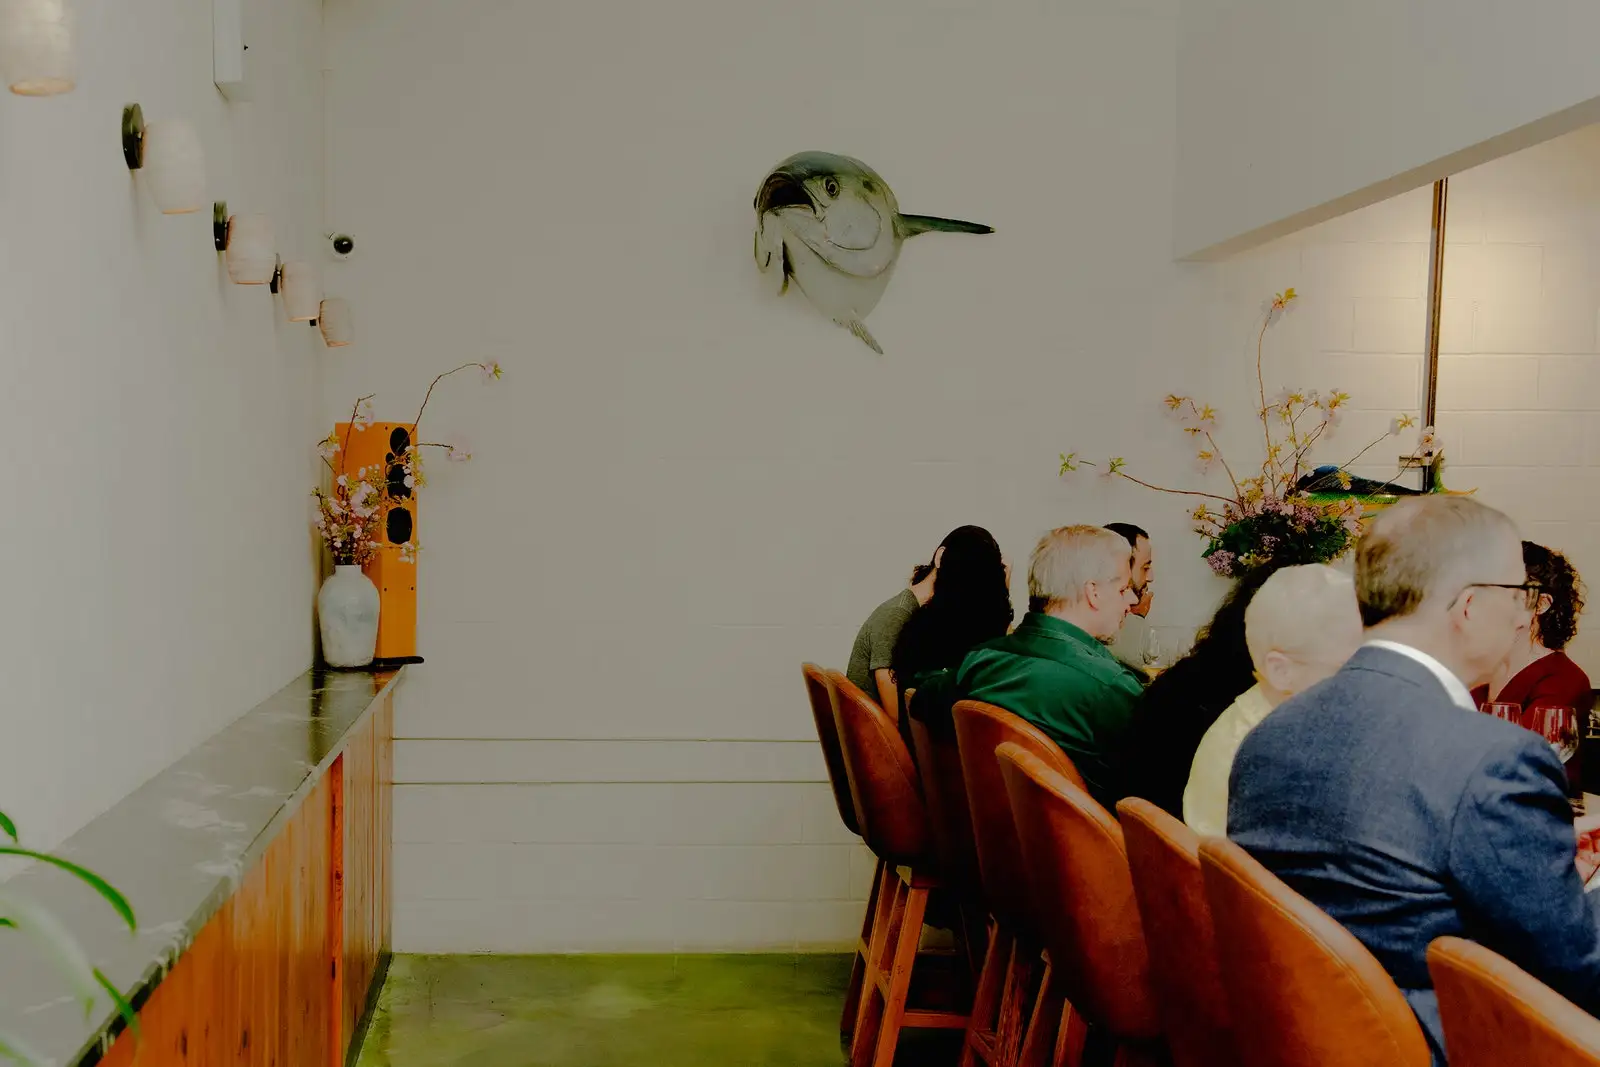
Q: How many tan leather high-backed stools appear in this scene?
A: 8